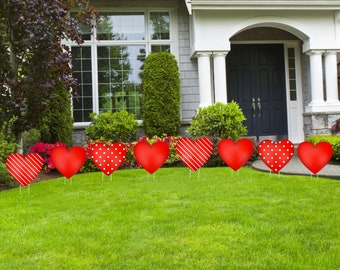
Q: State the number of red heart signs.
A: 8